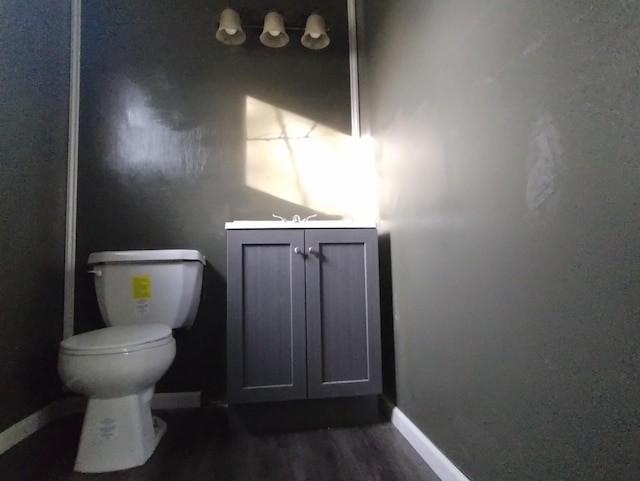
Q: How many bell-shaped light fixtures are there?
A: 3